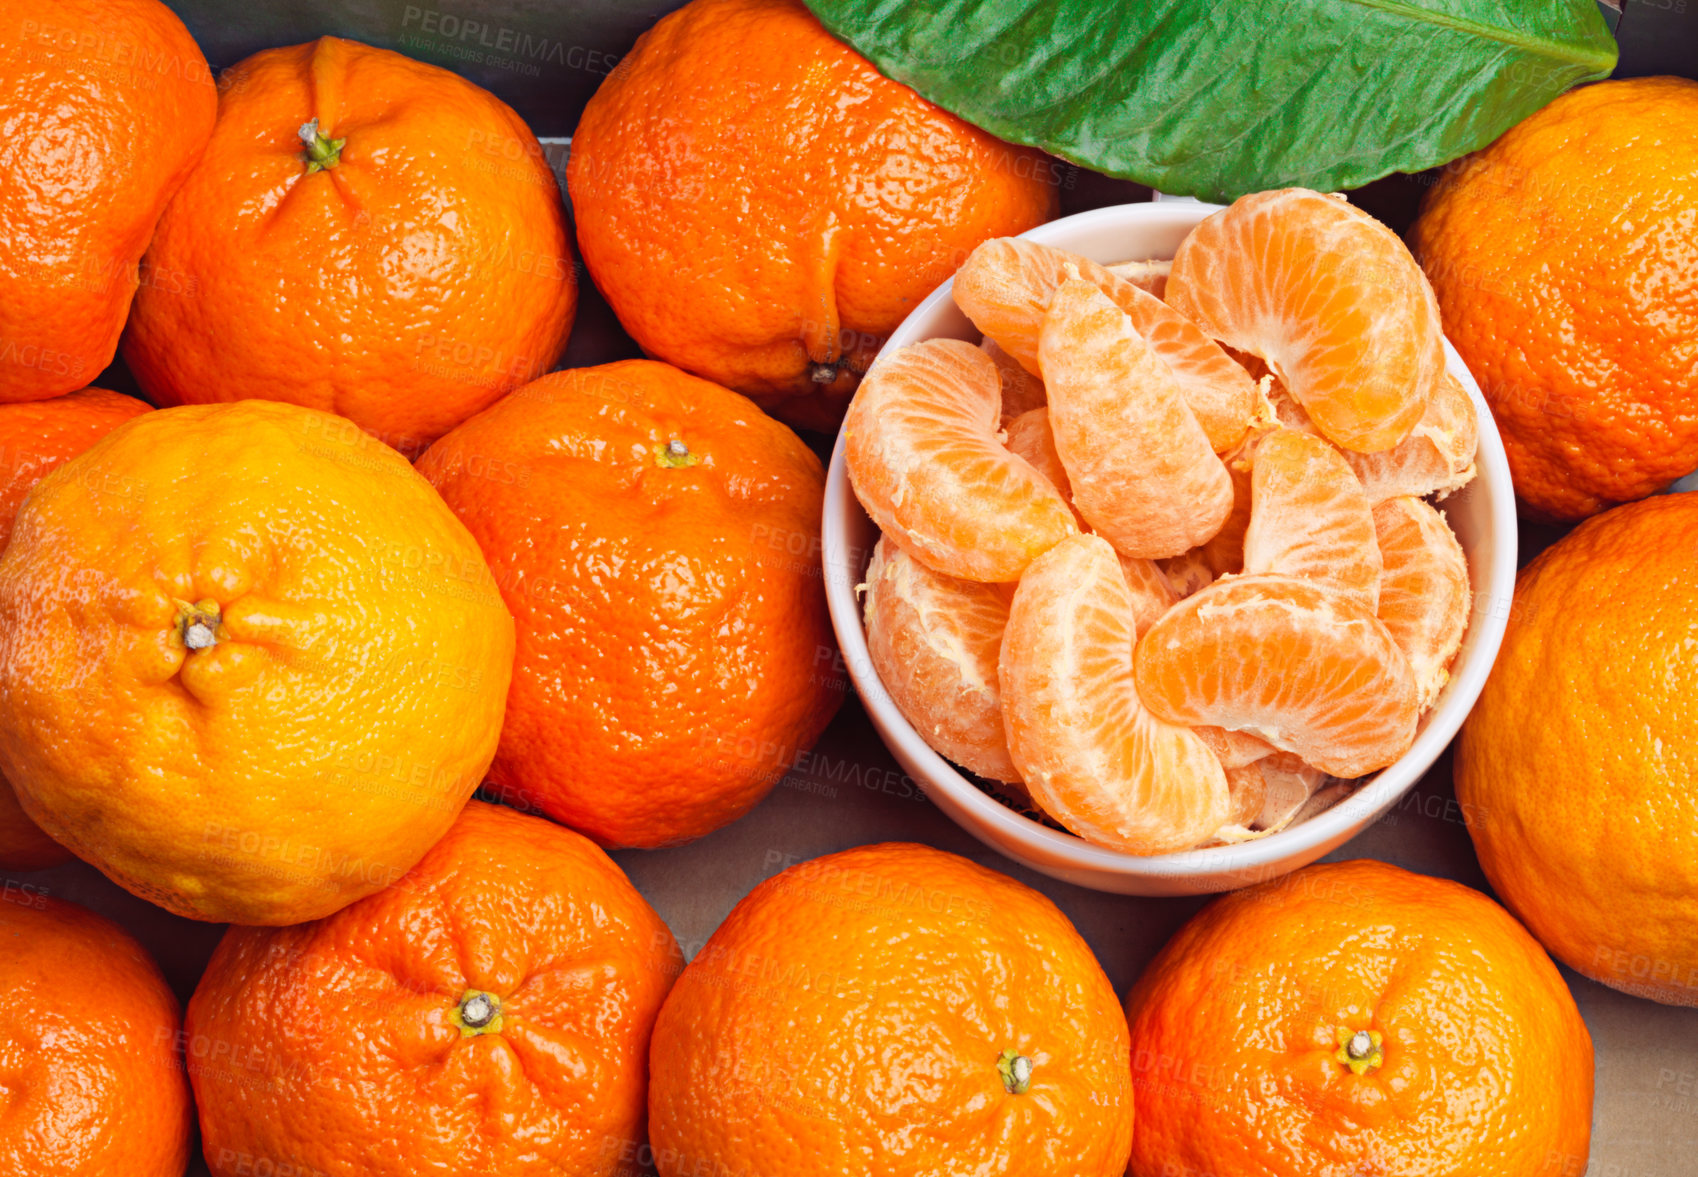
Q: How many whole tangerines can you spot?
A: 12